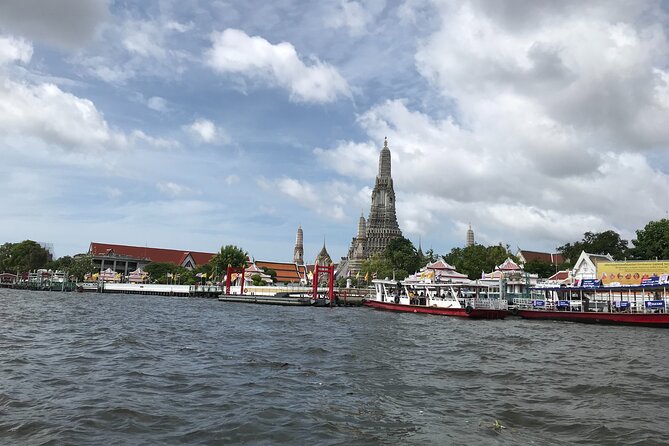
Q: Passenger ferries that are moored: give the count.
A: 2